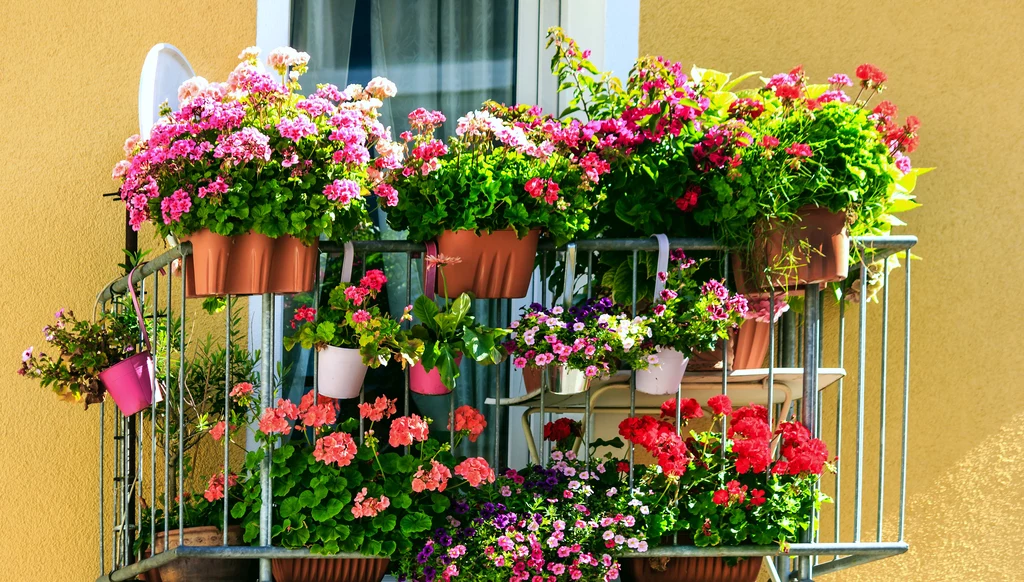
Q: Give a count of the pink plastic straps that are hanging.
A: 2